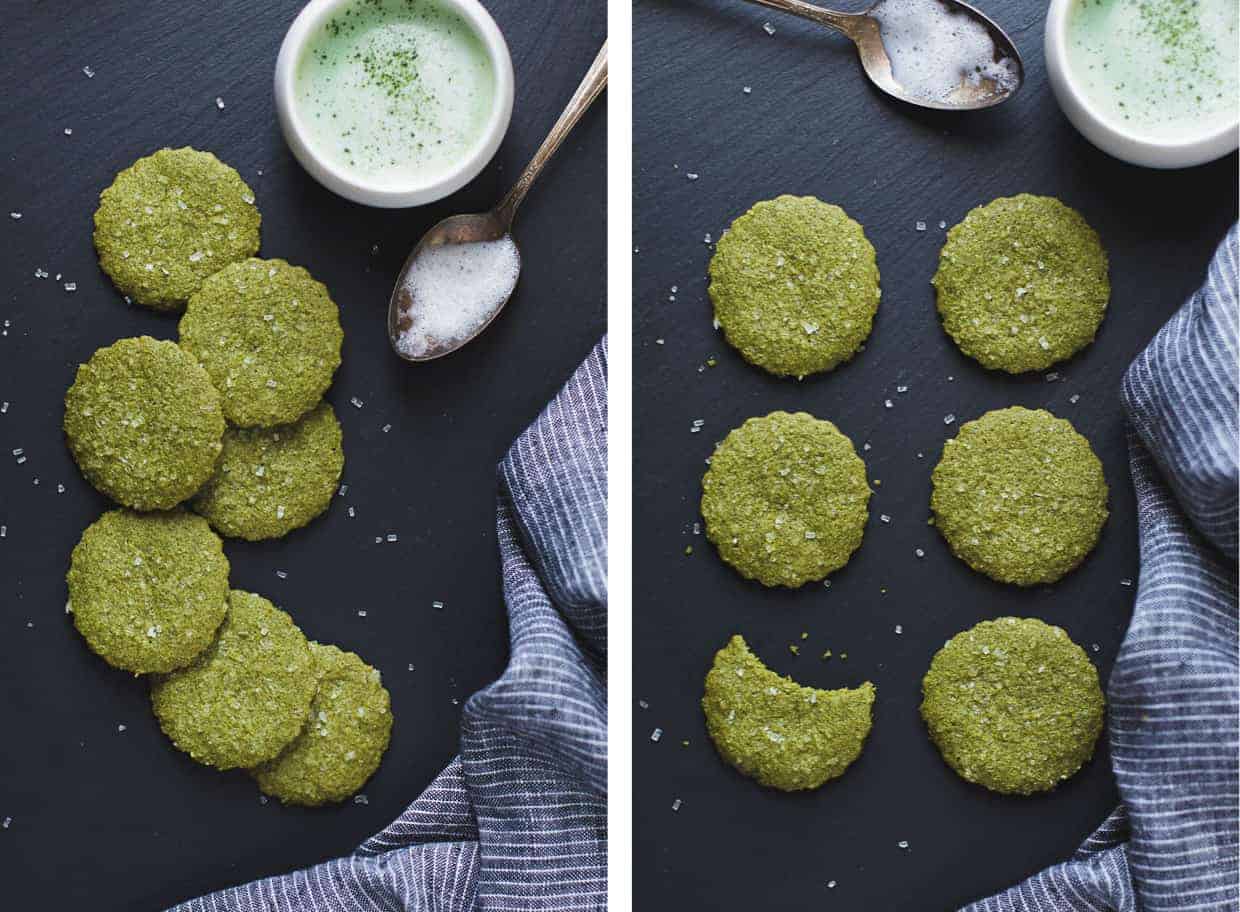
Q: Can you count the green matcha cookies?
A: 13